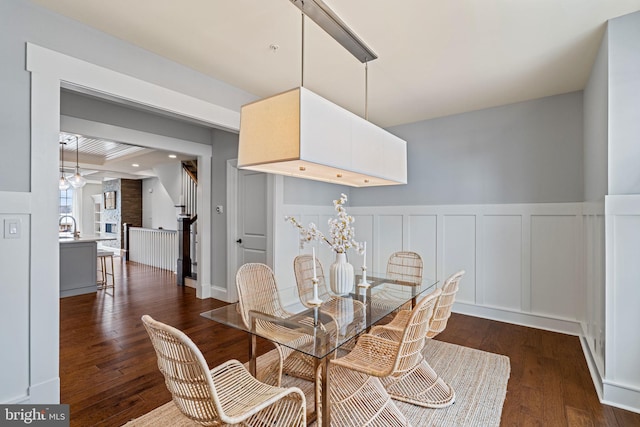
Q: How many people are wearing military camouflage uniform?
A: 0